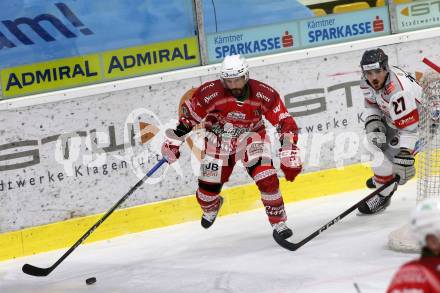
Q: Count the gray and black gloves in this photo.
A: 2